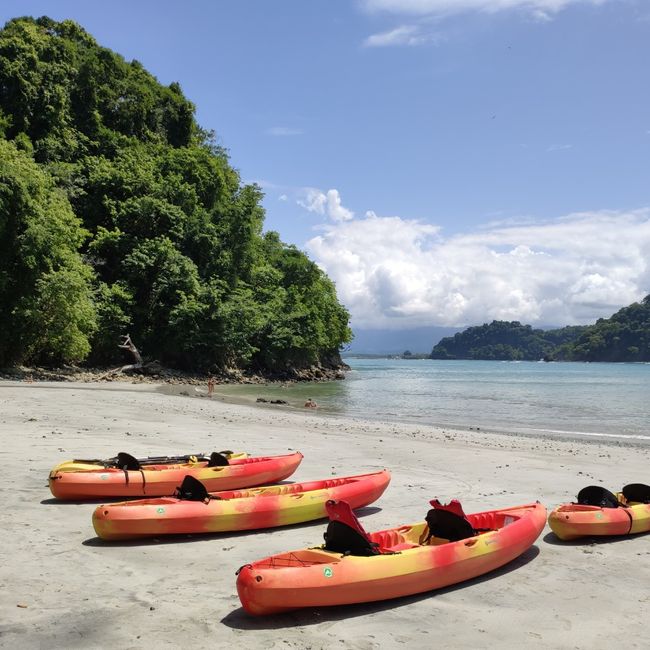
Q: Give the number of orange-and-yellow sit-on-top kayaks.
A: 4